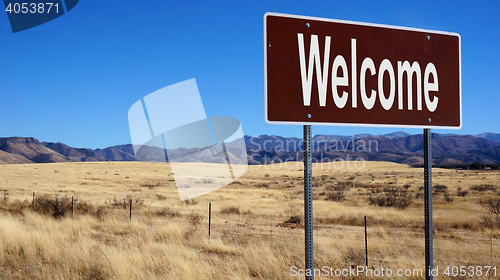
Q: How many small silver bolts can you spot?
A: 4